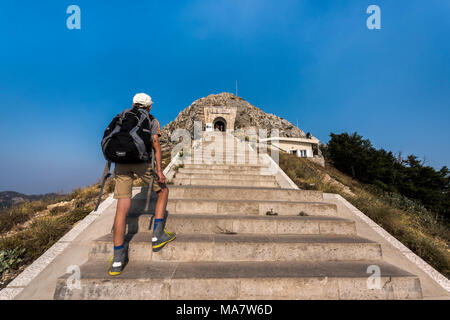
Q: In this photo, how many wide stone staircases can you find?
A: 1